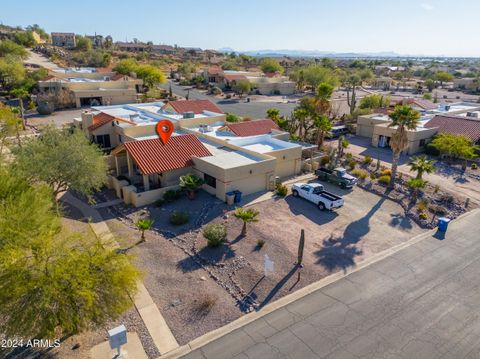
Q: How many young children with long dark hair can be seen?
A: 0